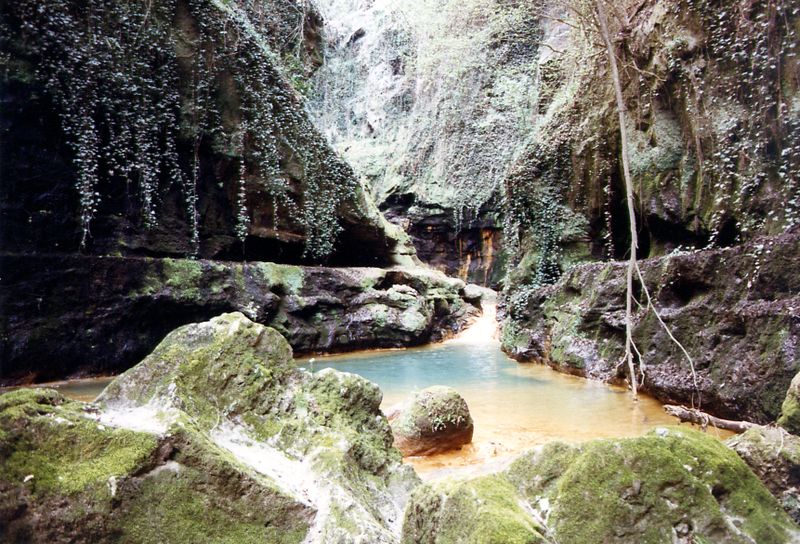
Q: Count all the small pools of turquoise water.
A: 1